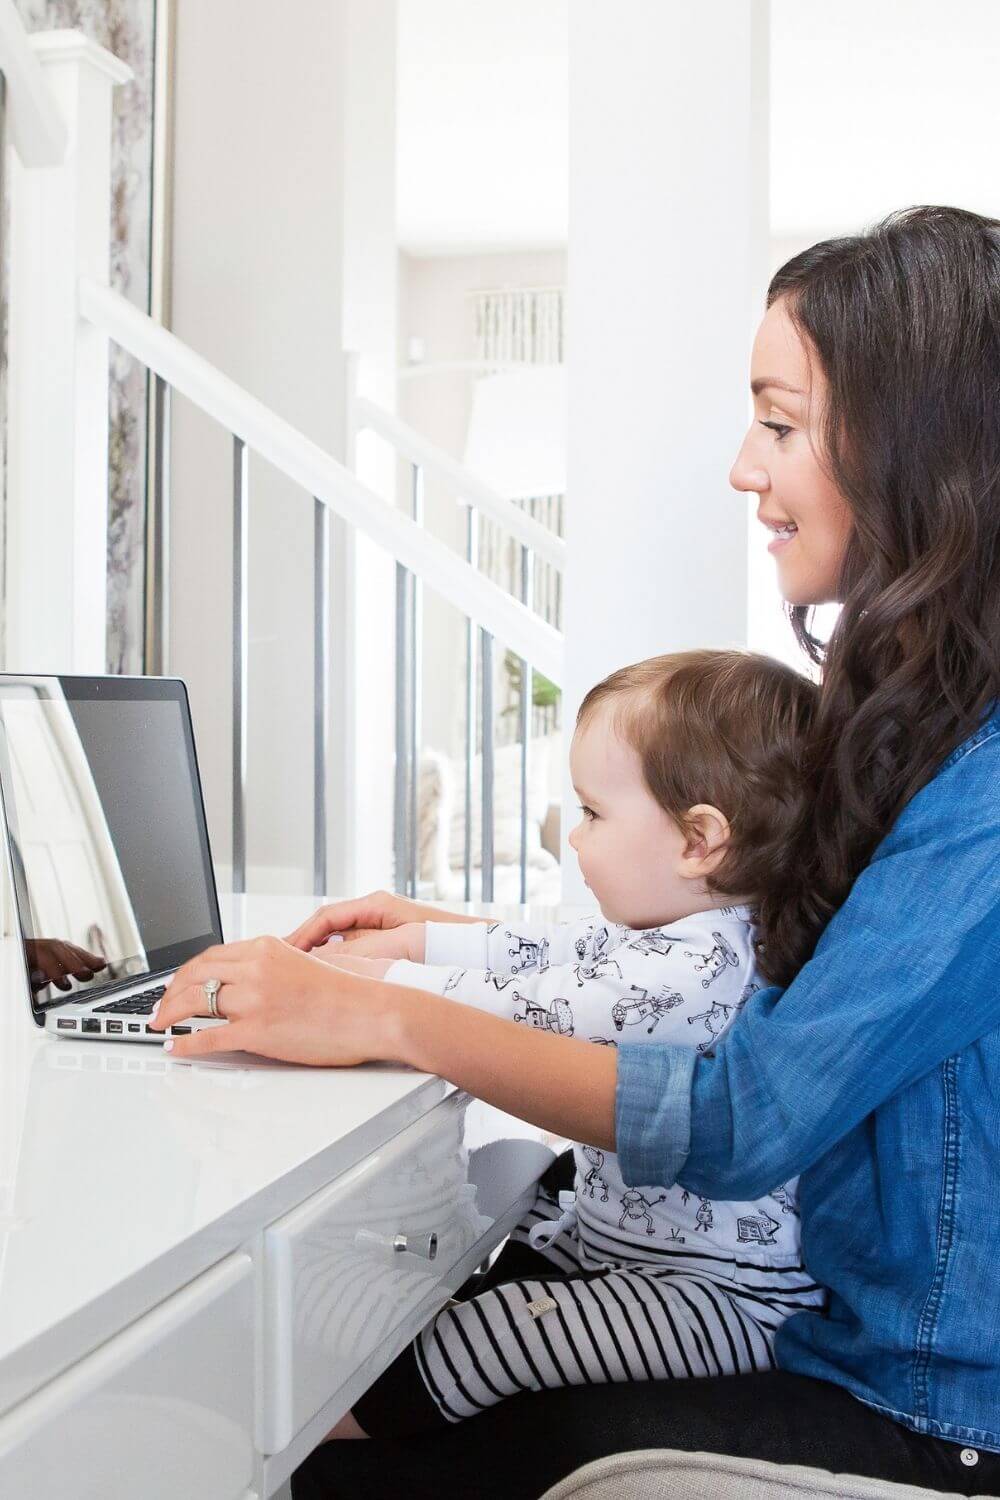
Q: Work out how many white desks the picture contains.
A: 1